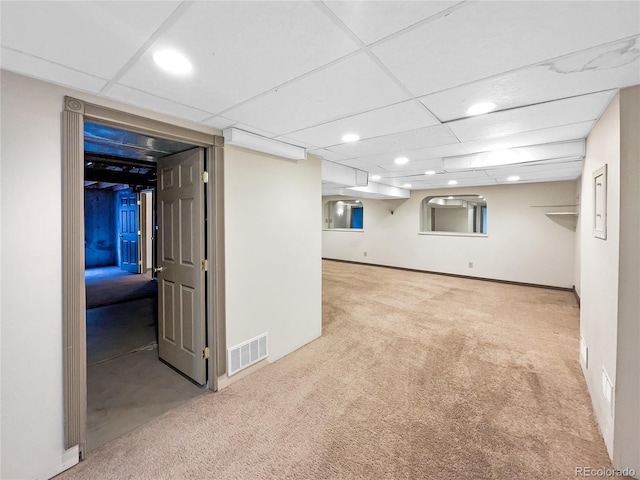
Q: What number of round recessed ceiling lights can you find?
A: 9